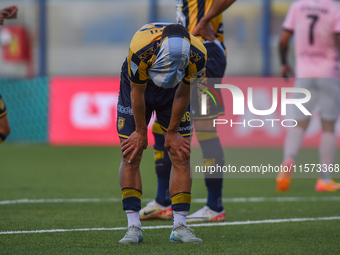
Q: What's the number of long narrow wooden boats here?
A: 0